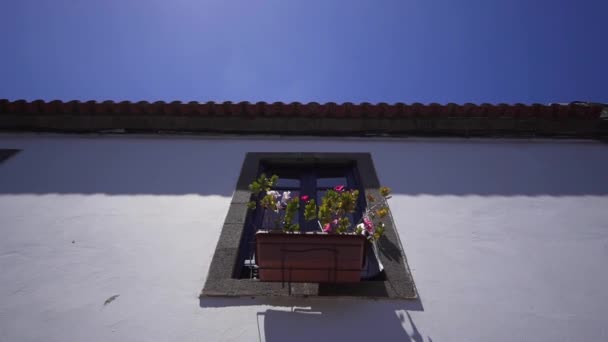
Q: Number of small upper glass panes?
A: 2